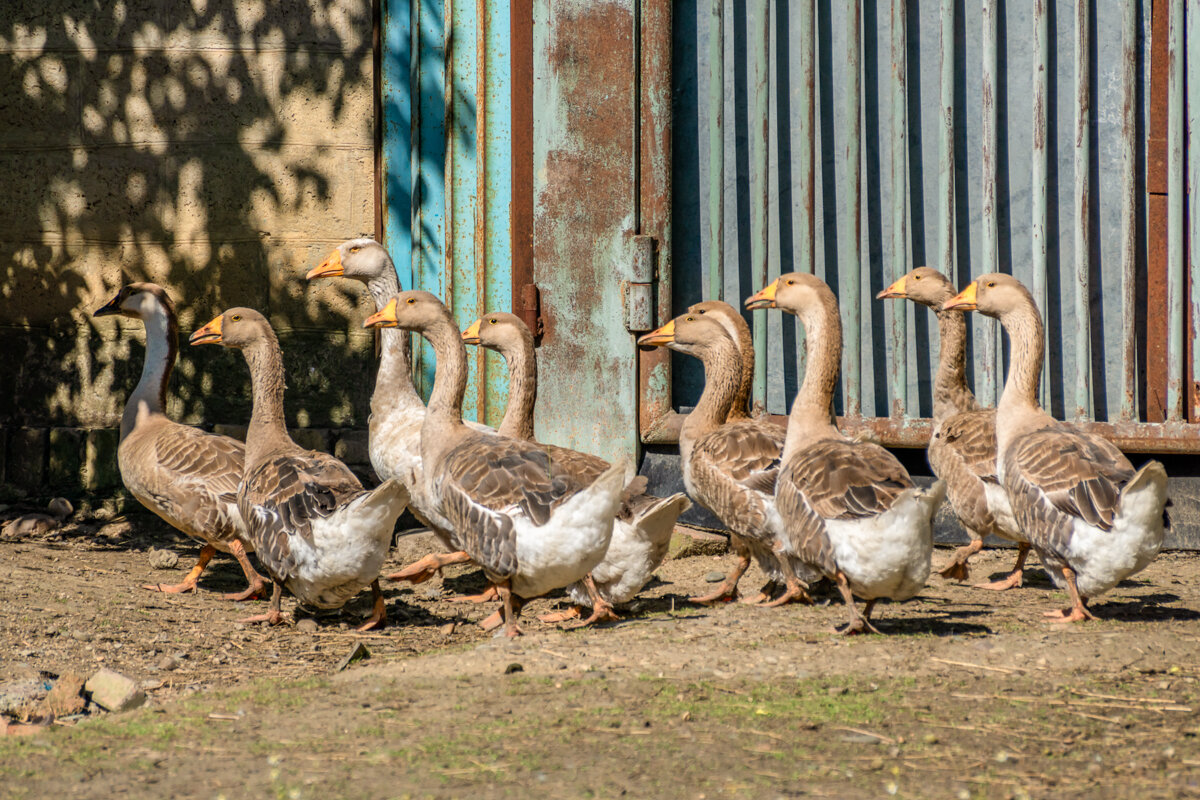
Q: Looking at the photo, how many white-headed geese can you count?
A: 1